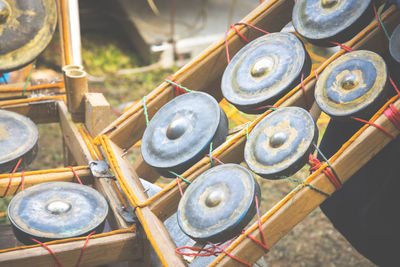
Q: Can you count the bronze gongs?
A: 10